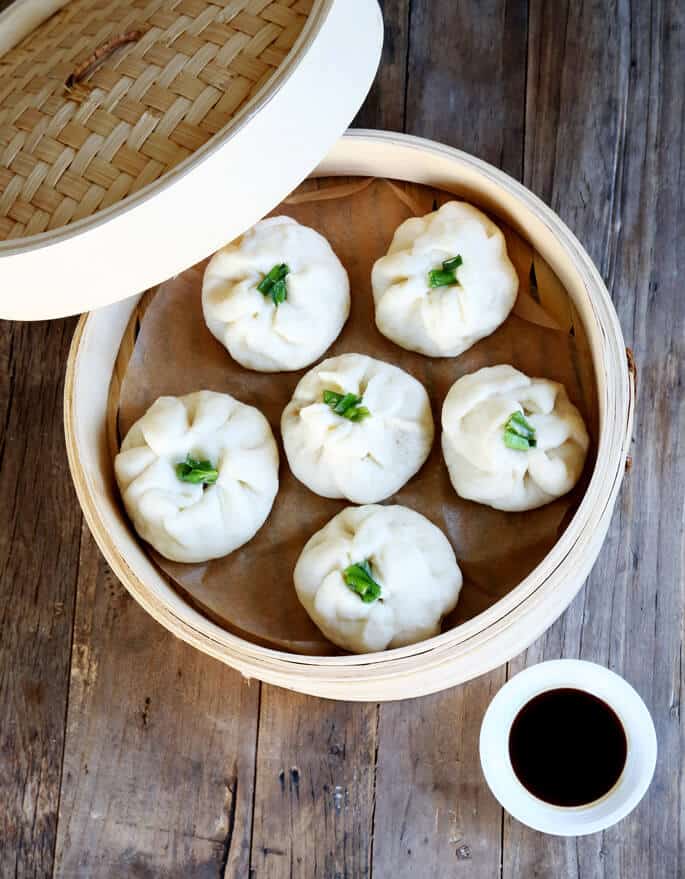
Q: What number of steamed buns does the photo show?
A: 6